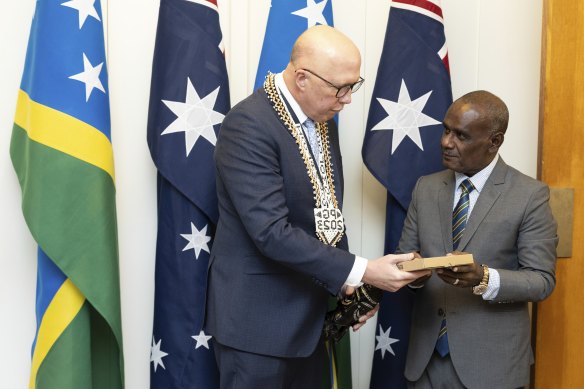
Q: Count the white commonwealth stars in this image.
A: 2